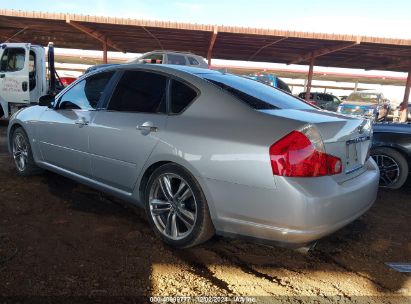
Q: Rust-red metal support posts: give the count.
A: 4